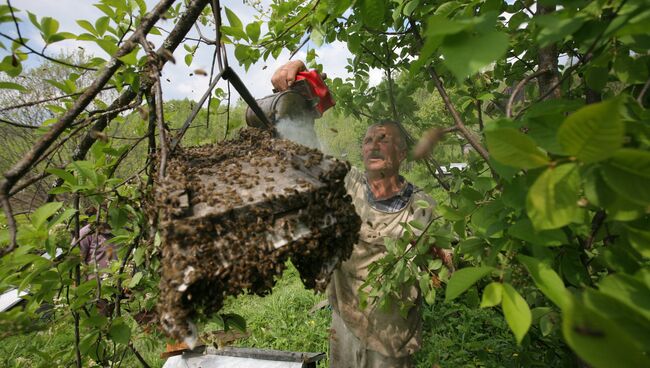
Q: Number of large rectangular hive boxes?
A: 1